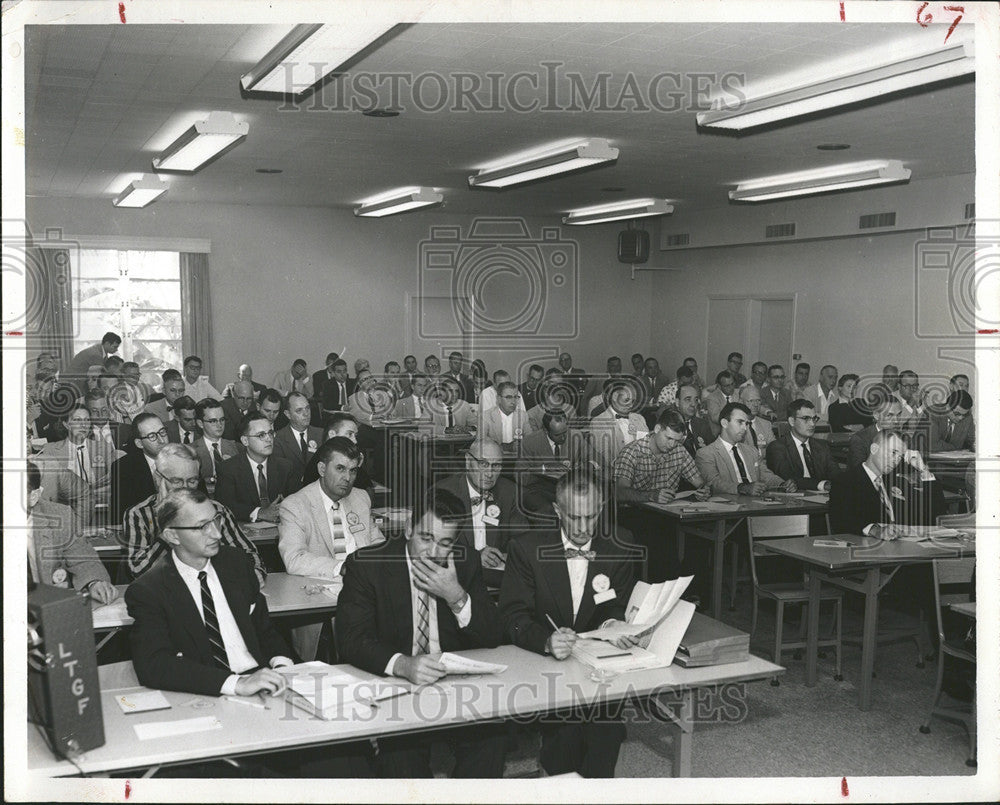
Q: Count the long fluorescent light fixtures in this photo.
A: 8